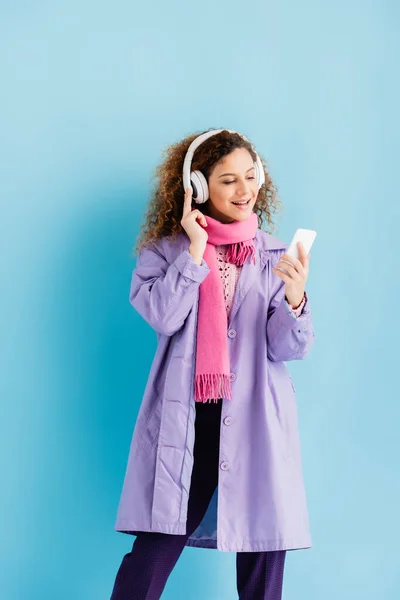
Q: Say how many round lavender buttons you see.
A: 4